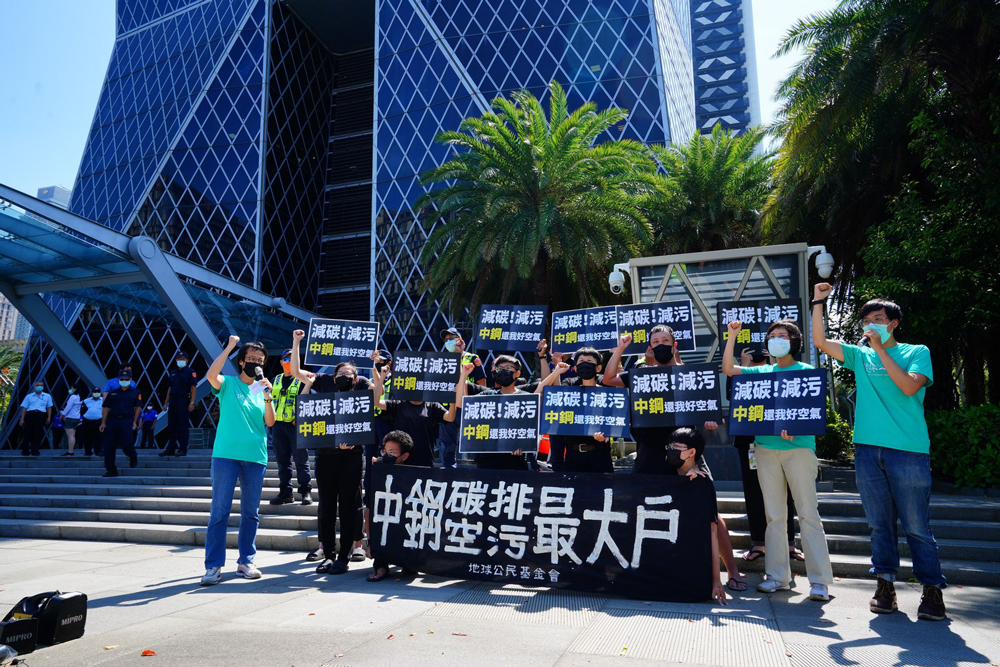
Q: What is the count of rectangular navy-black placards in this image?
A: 11